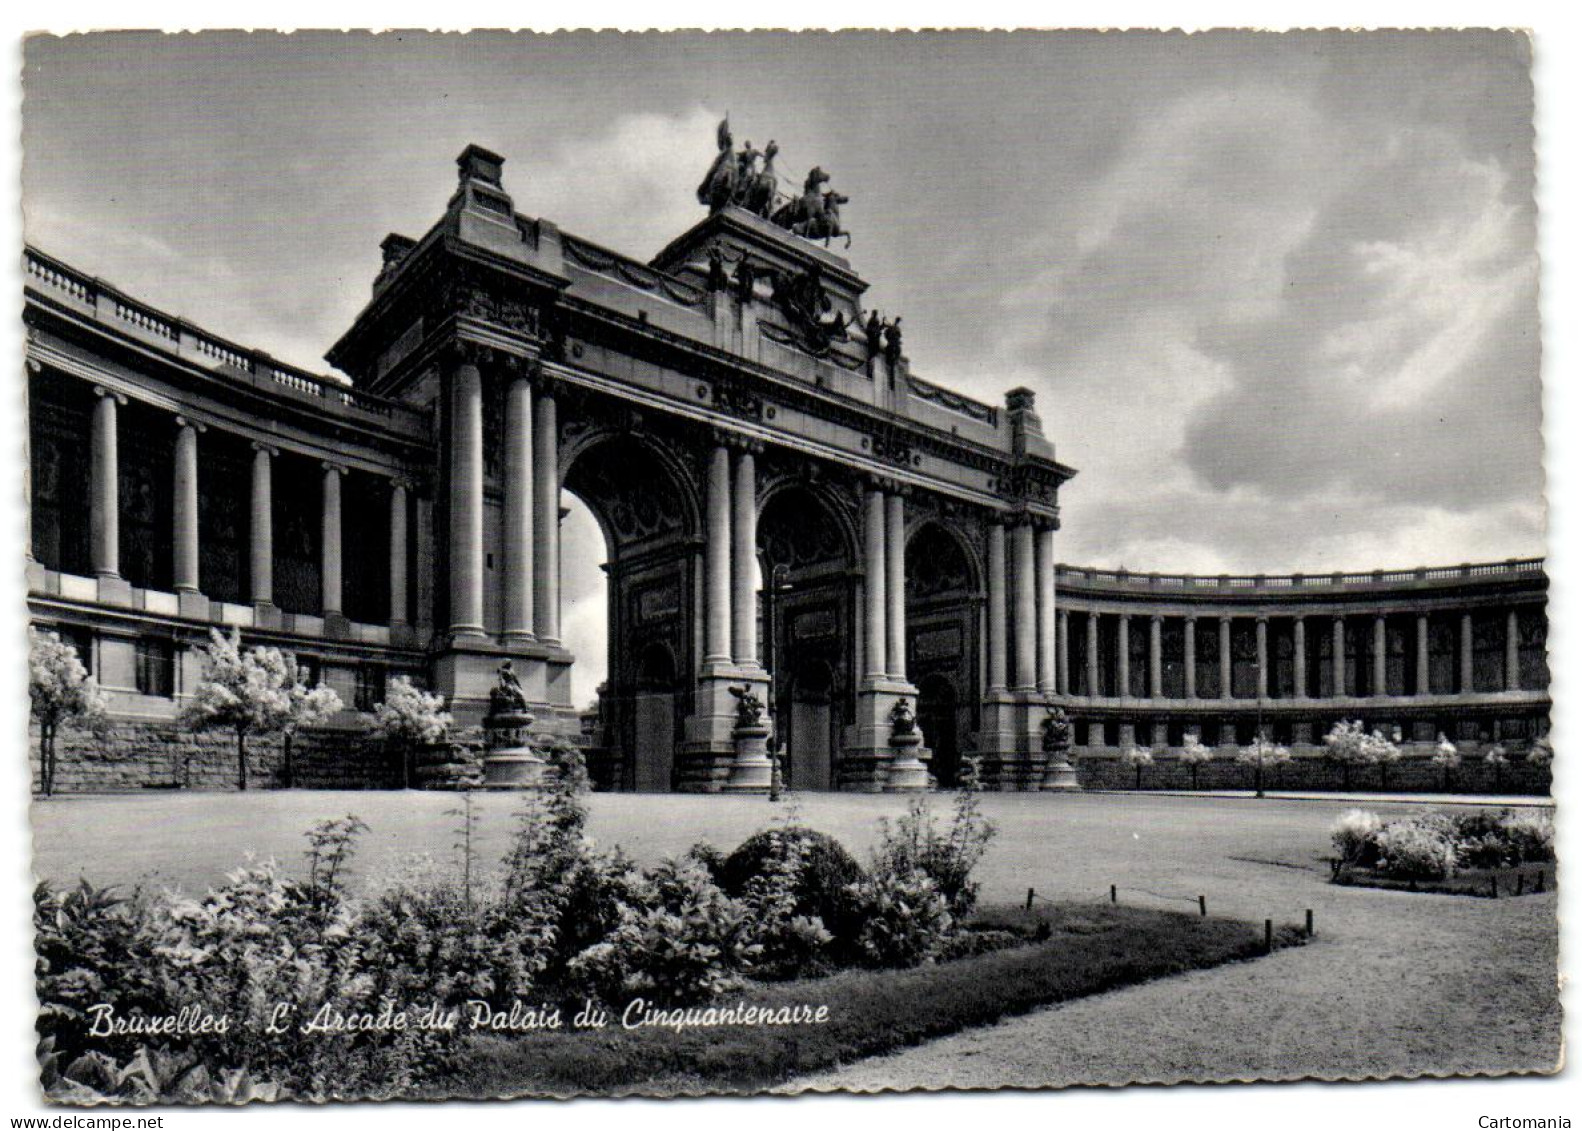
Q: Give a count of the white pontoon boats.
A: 0